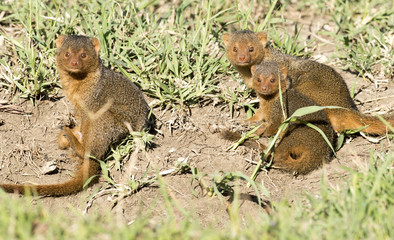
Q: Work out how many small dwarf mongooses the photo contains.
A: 4